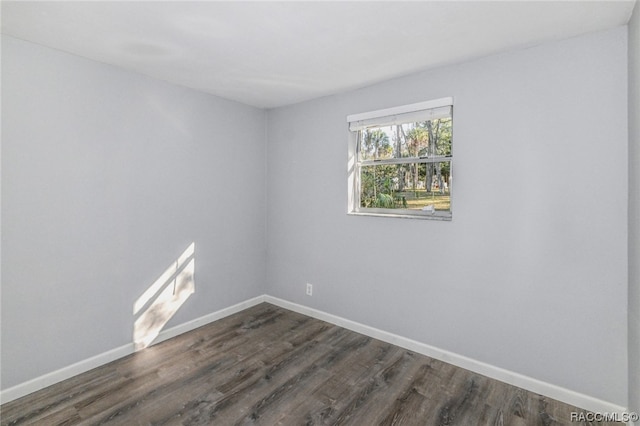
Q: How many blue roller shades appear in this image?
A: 0